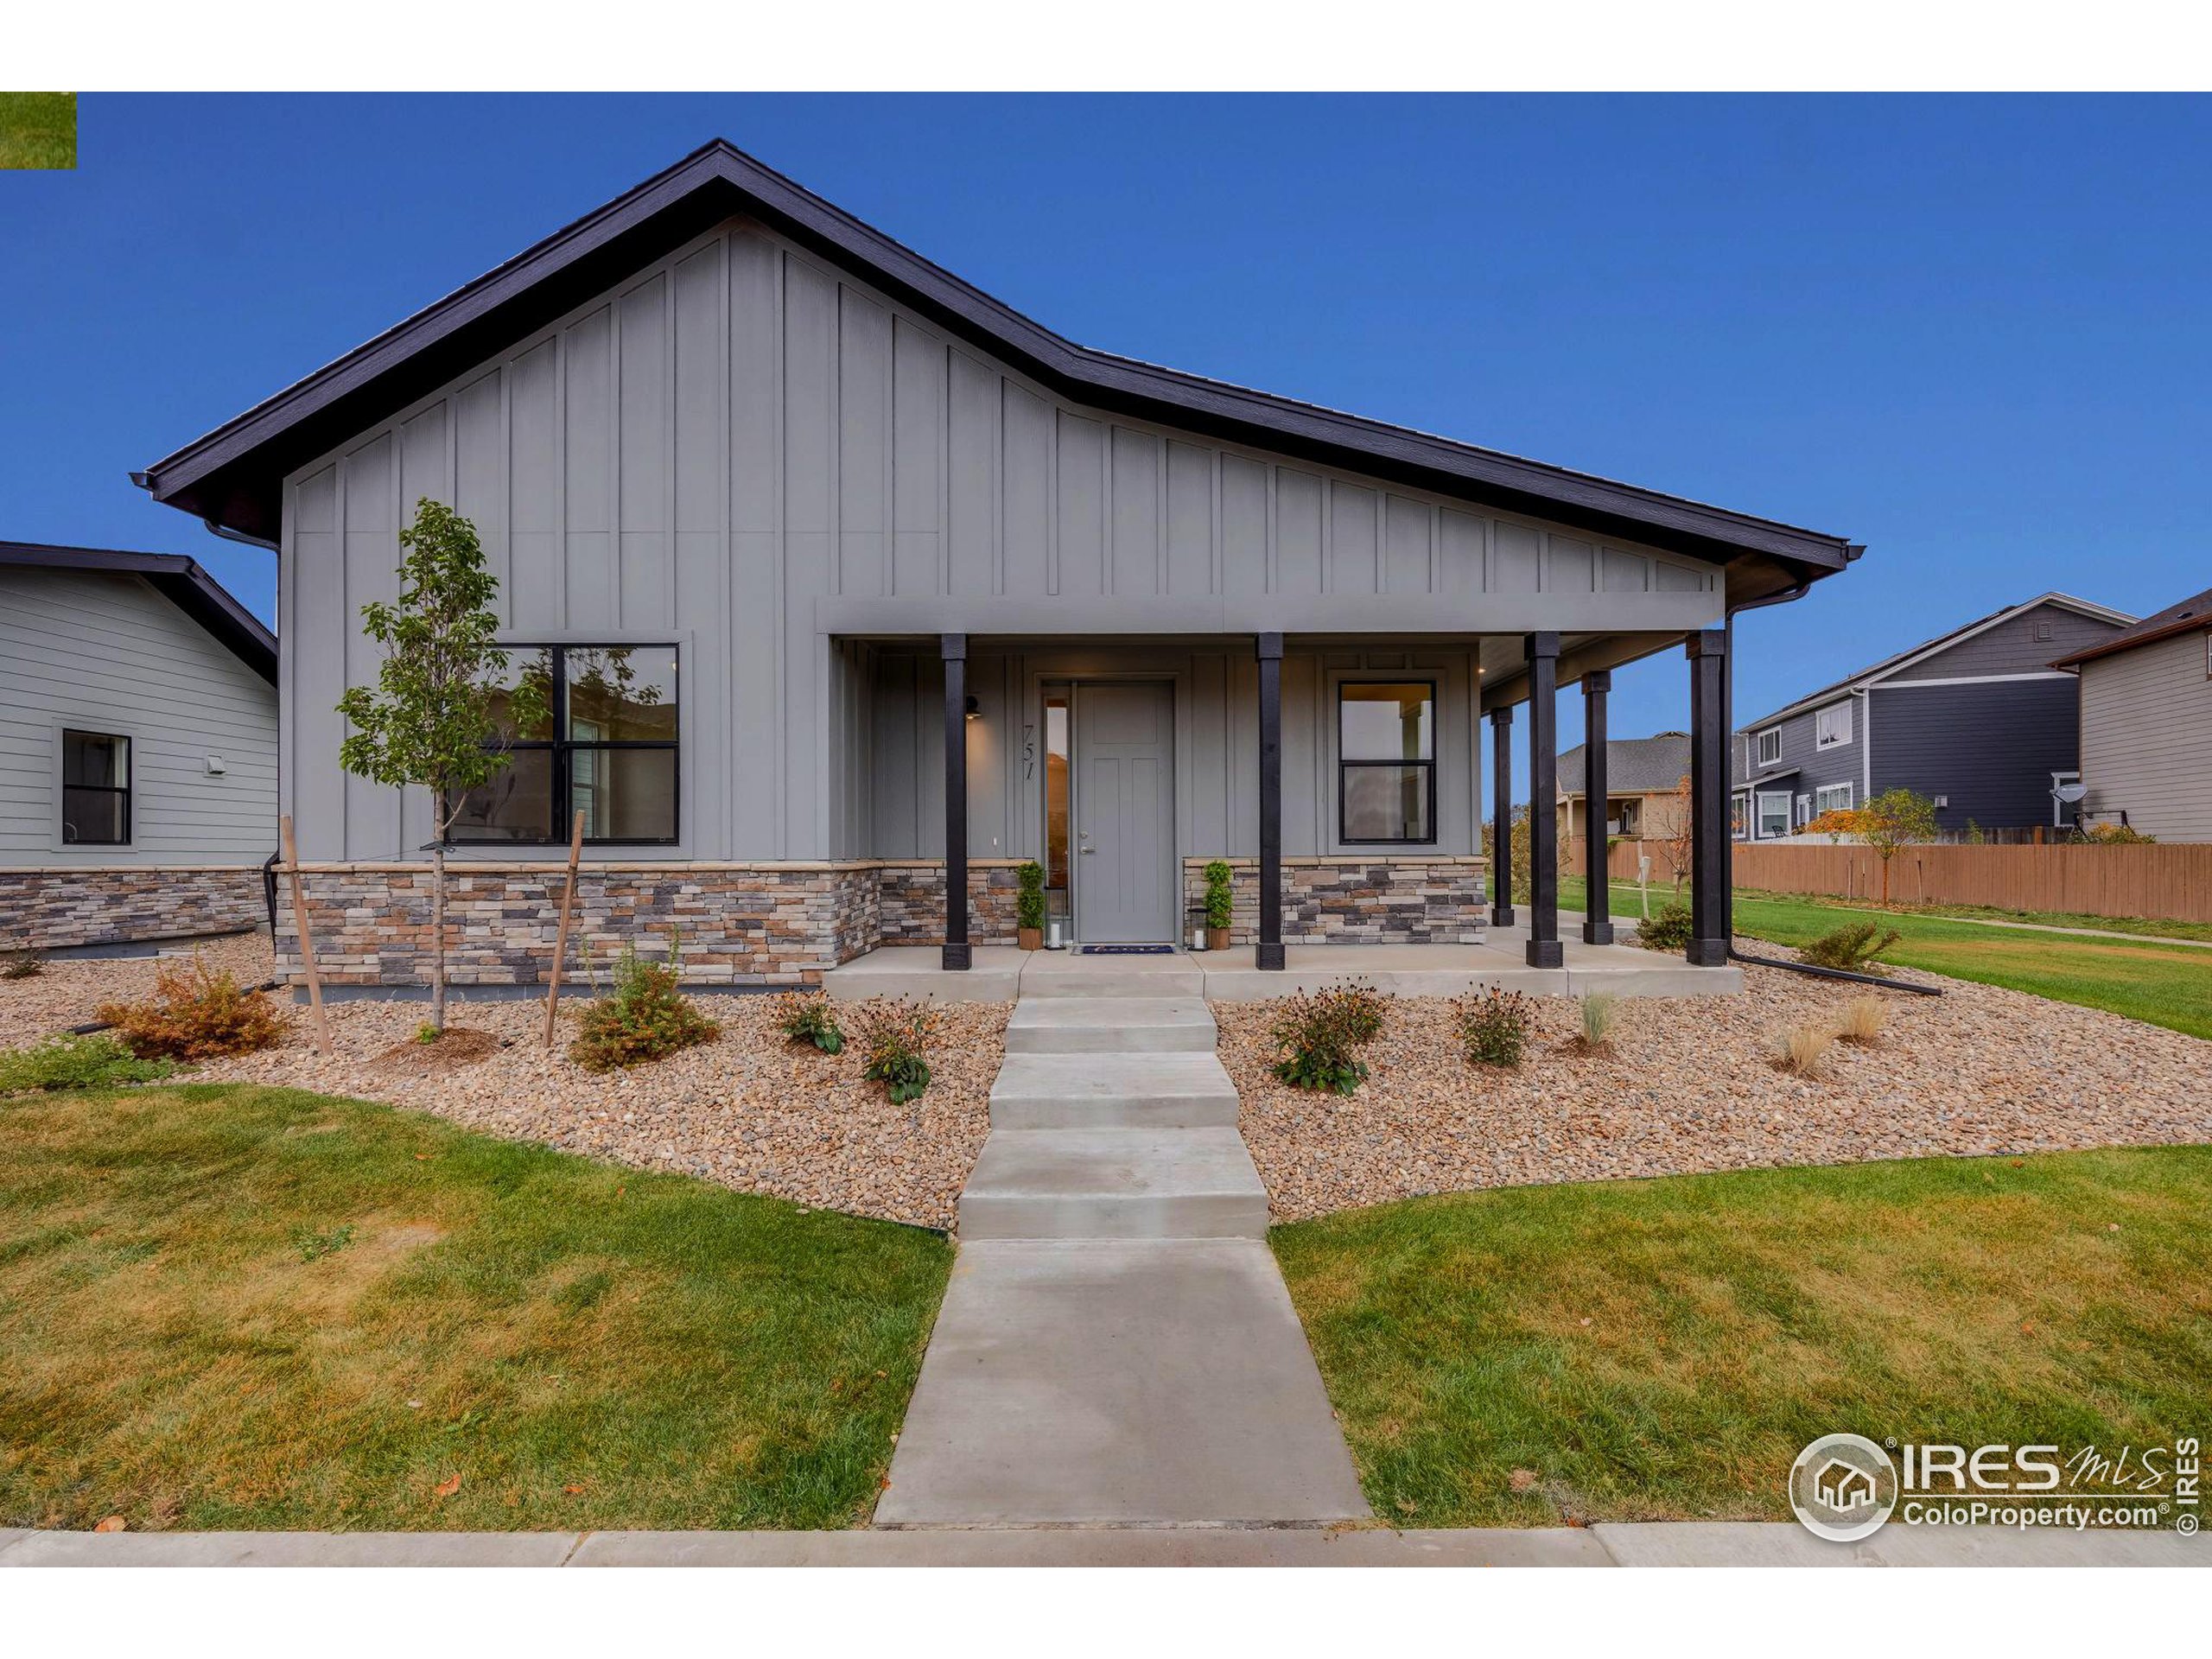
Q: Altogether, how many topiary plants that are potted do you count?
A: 2